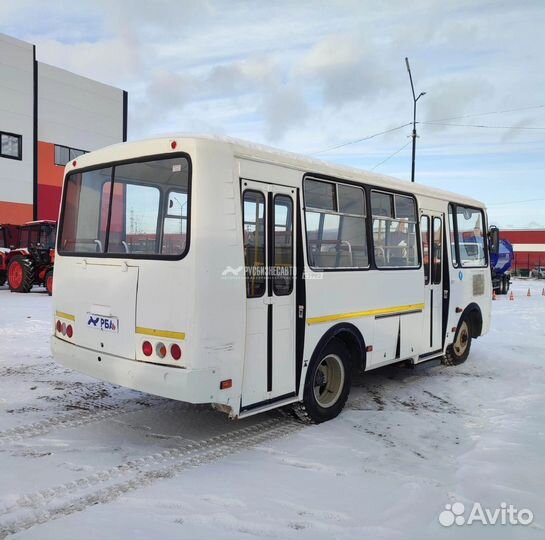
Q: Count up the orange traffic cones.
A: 4